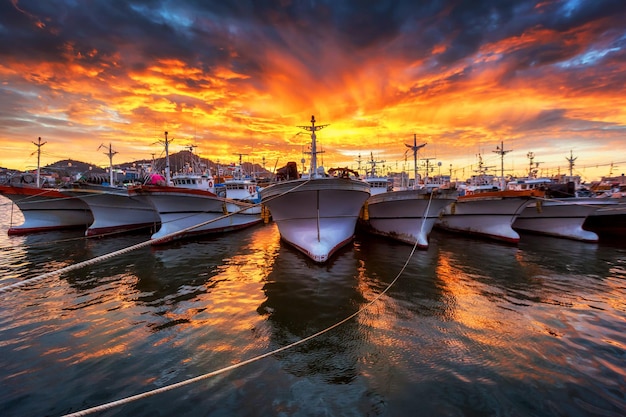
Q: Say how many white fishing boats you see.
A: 7